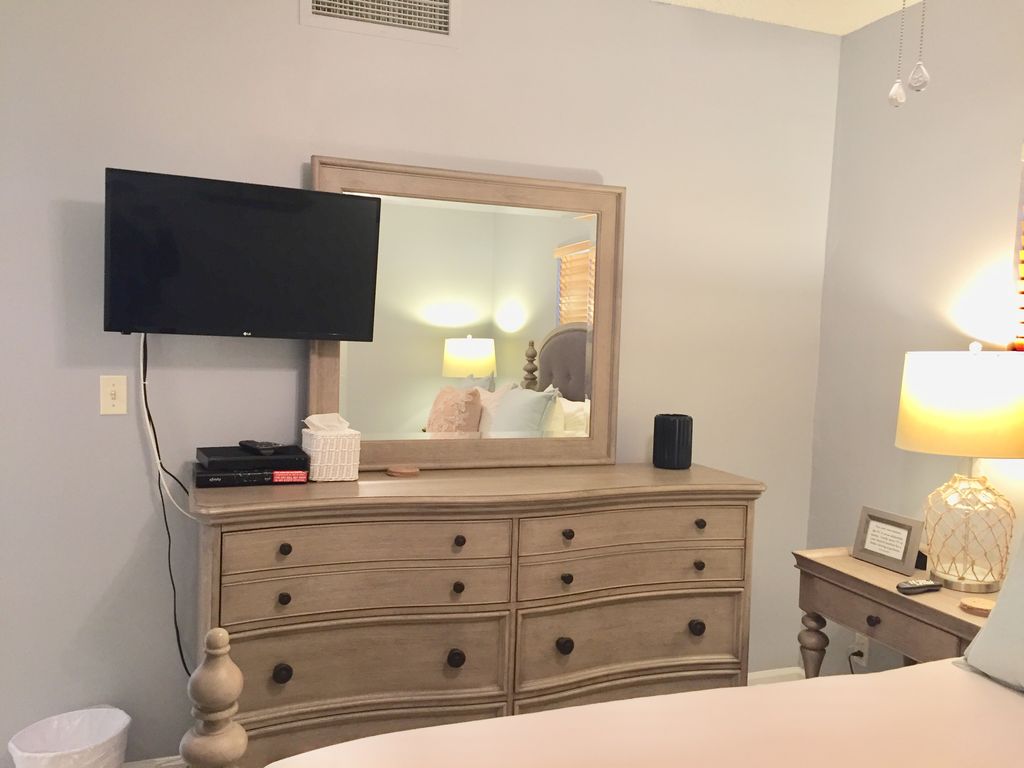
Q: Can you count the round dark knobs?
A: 13